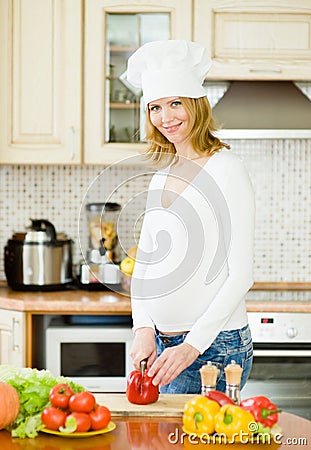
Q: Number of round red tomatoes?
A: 5